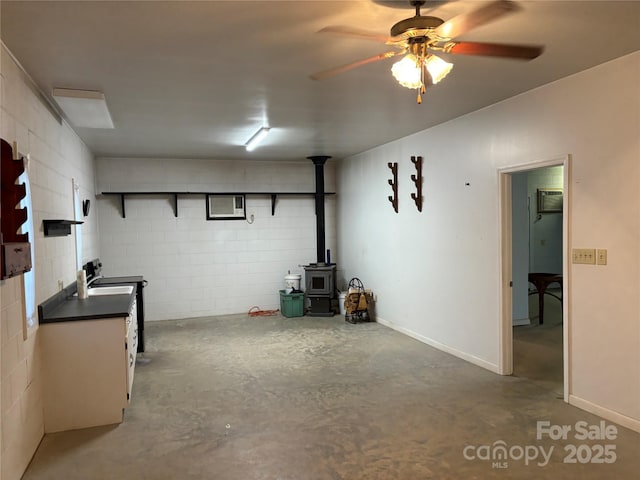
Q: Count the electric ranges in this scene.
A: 1